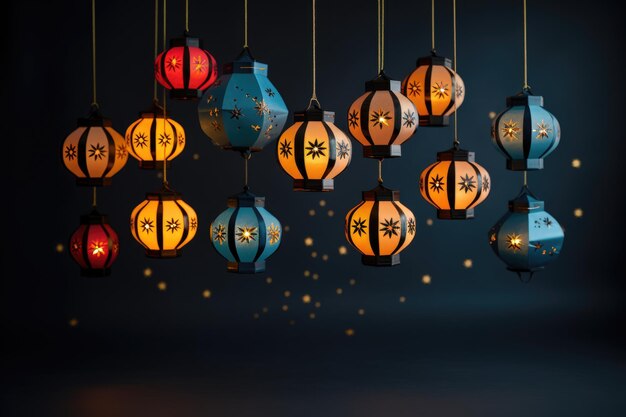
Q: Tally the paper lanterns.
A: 14